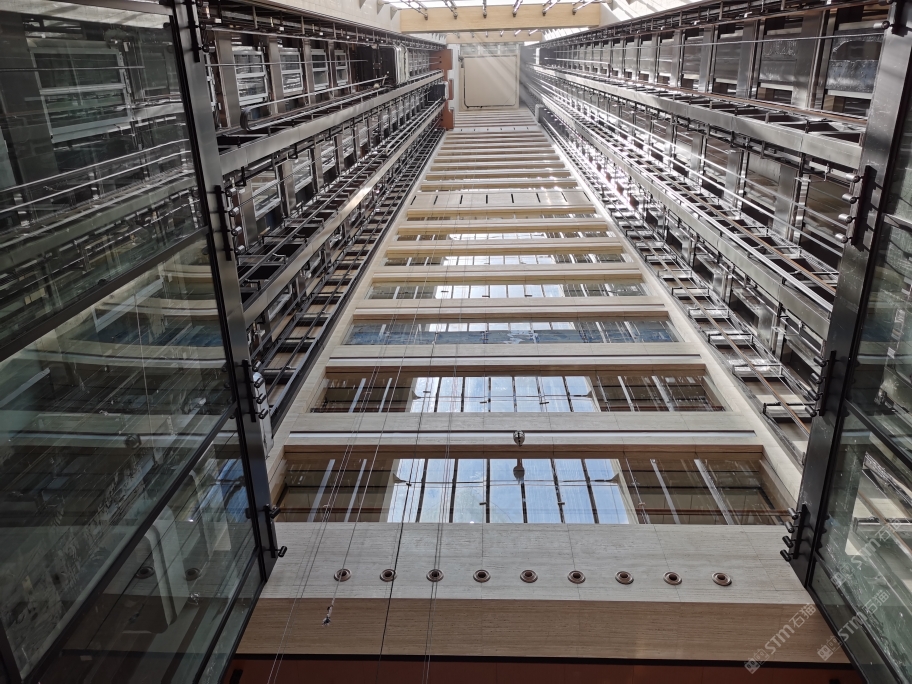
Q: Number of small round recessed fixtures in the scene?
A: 9